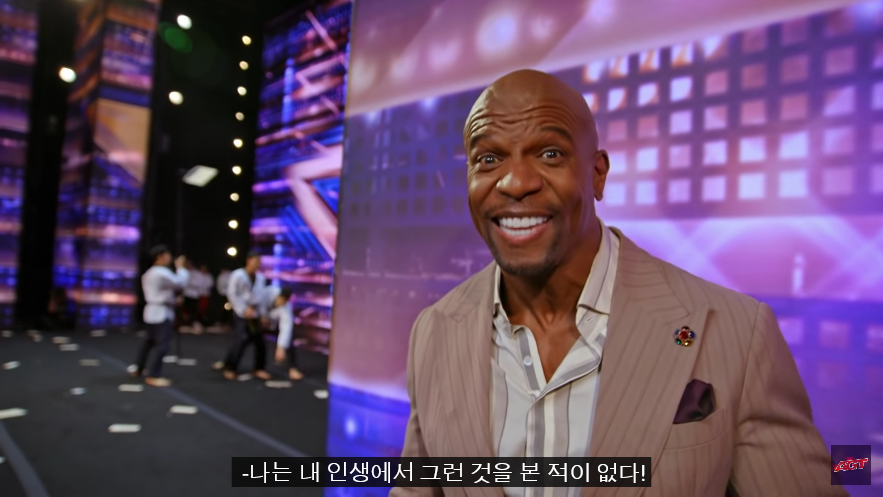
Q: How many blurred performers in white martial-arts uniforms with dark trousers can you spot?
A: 3